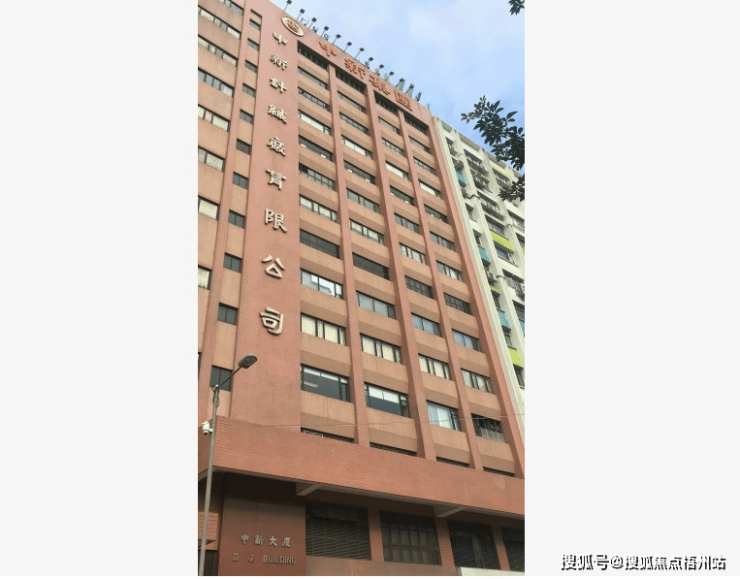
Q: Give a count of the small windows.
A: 11